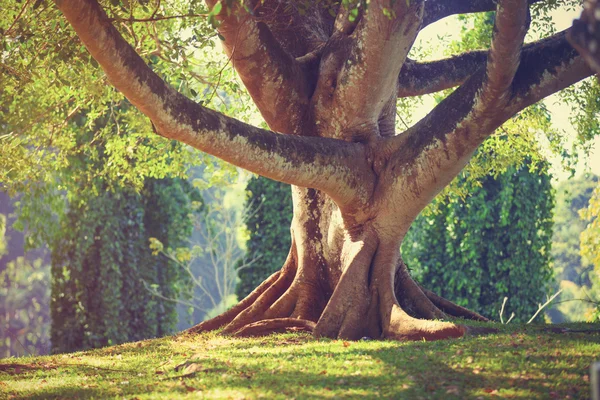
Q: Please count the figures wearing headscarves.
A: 0